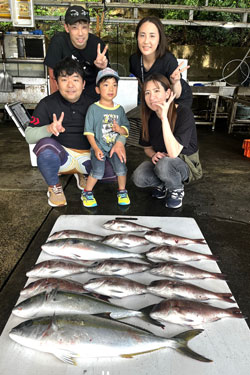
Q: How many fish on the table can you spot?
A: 15